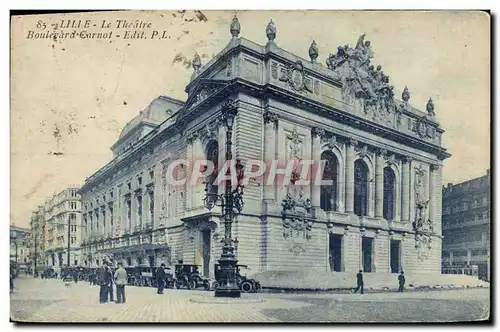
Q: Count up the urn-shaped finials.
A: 6